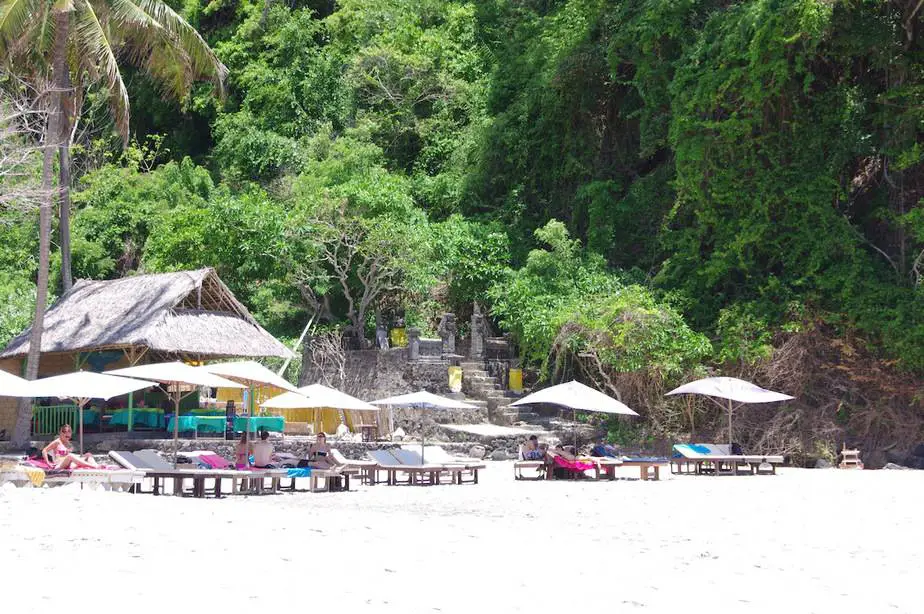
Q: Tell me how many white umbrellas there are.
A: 8